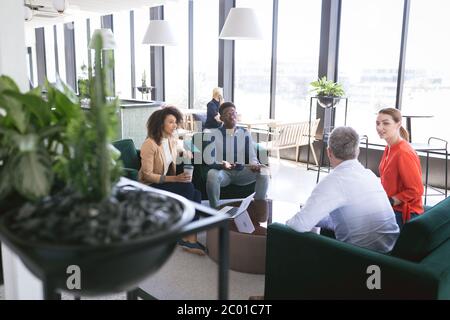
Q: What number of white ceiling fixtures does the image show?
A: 3